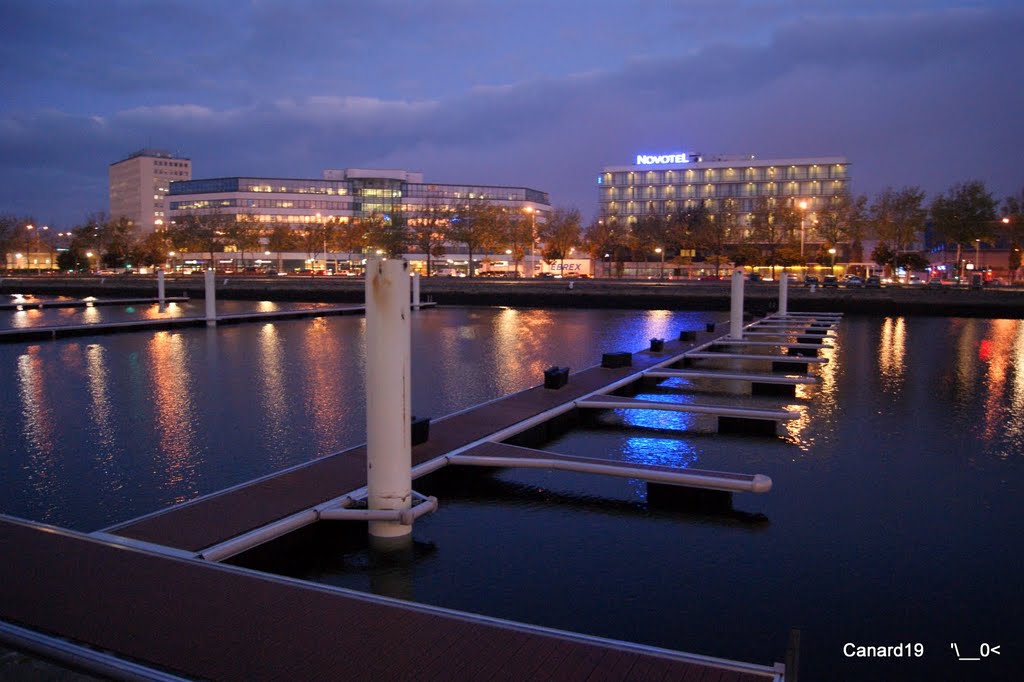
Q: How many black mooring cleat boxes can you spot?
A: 6